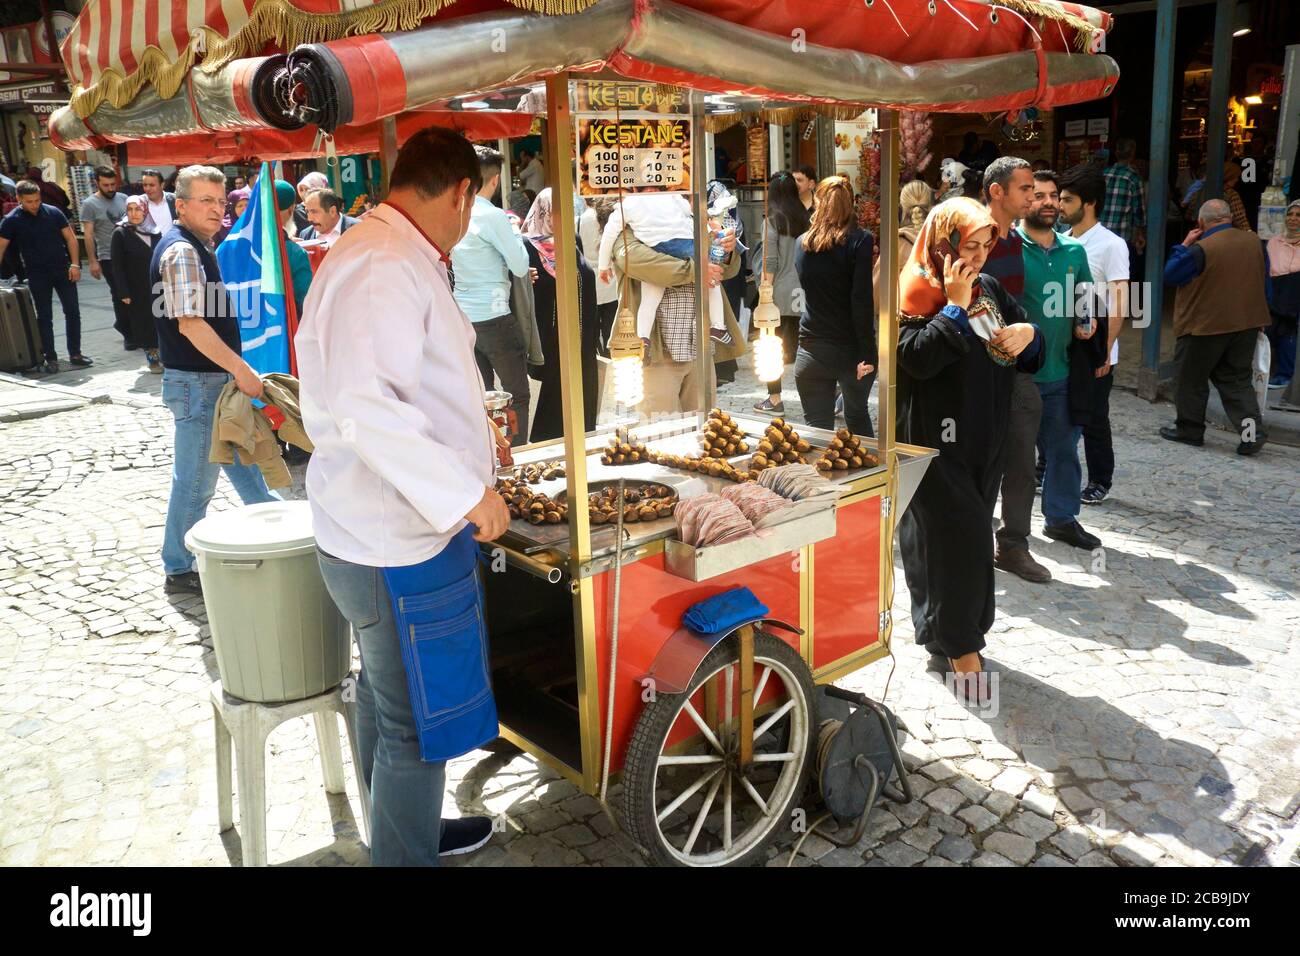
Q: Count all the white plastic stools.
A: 1